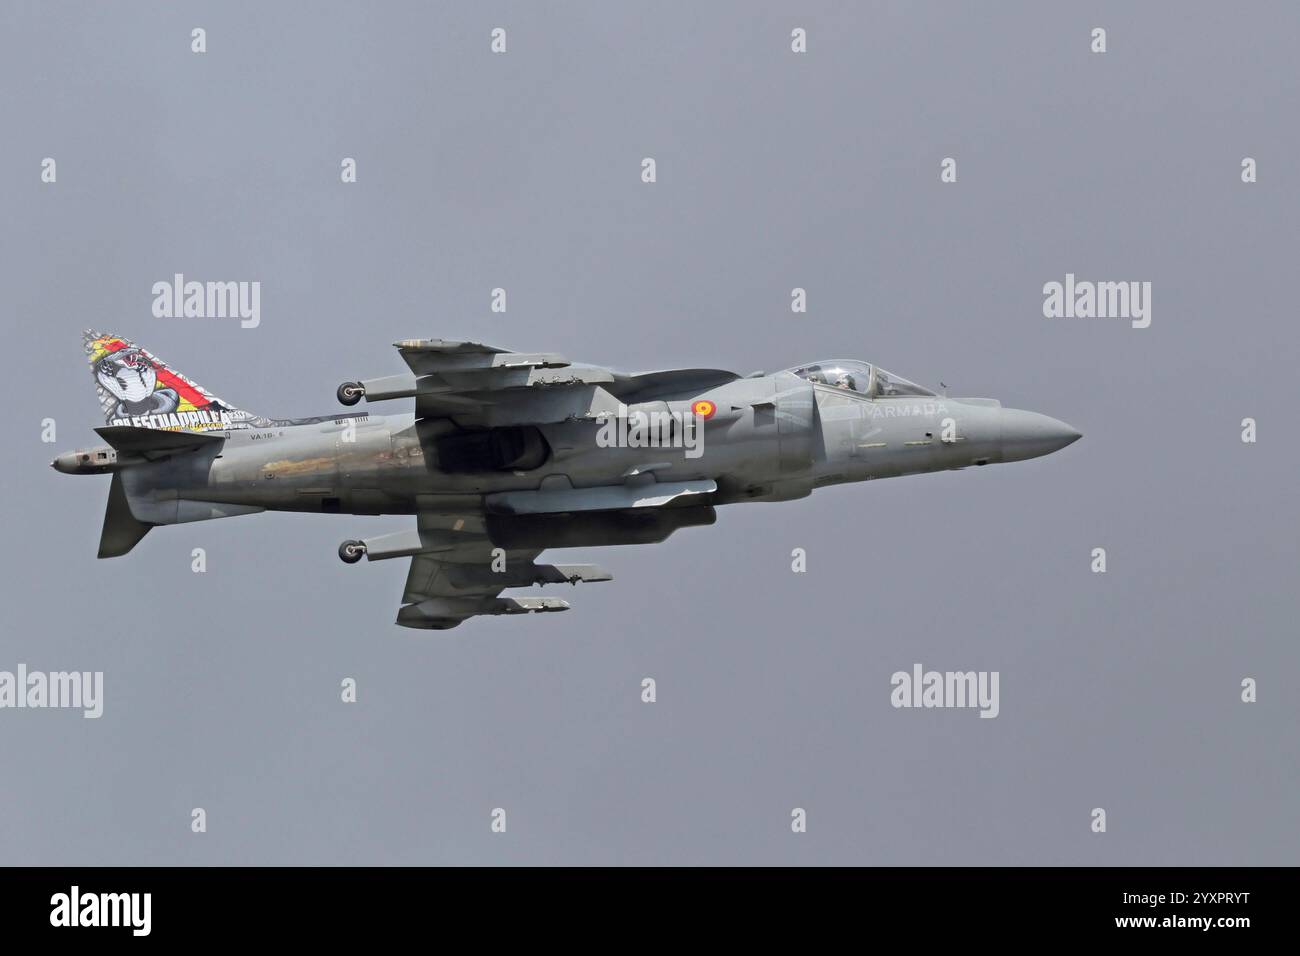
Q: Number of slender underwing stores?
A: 4